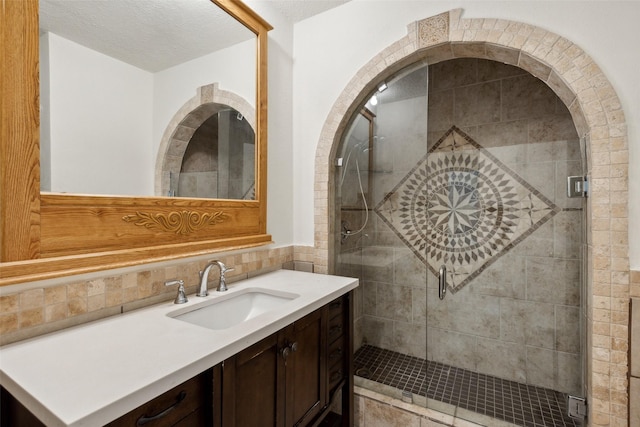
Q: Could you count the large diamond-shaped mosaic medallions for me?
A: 1